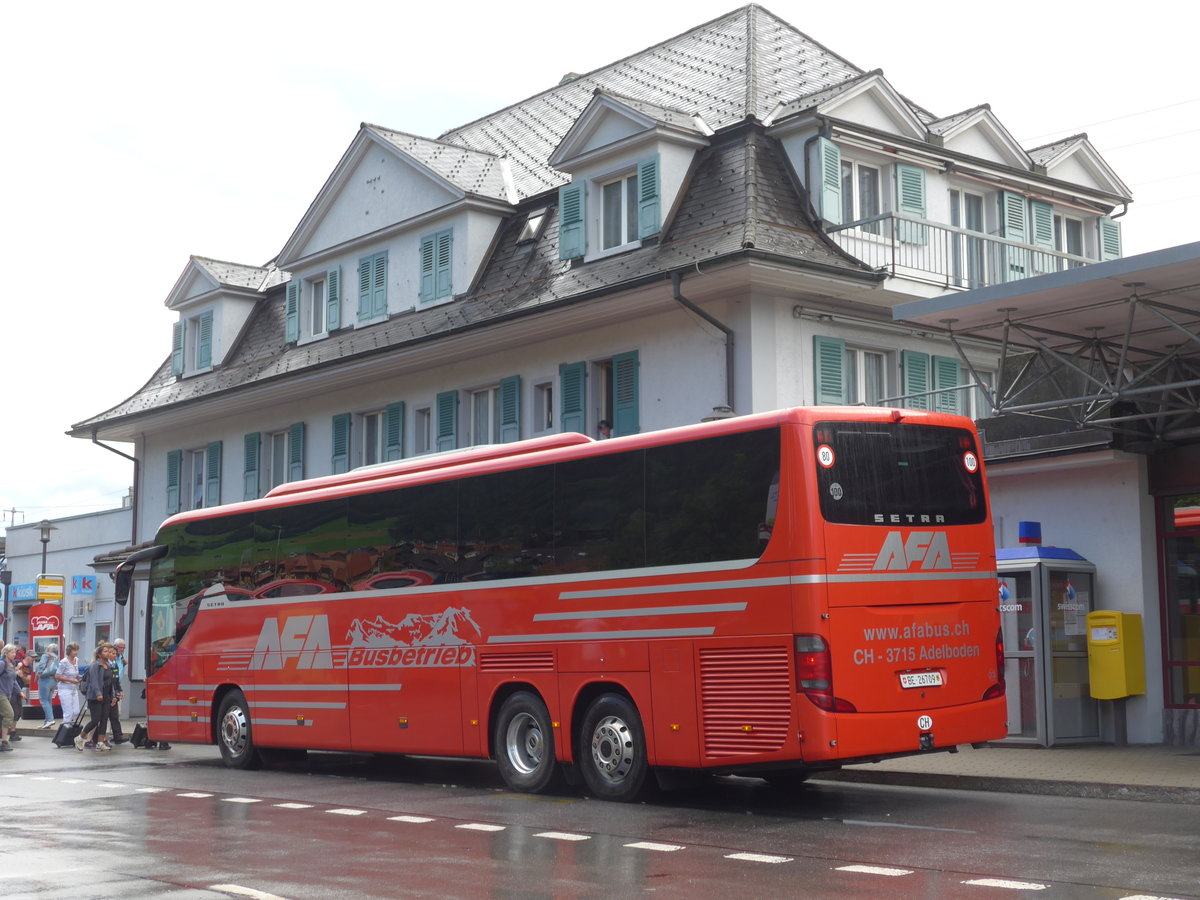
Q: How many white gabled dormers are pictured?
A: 6